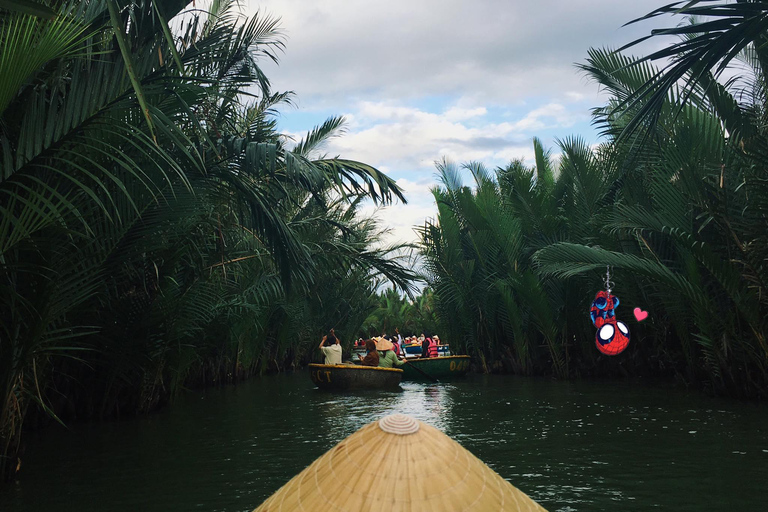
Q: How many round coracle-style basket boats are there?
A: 2